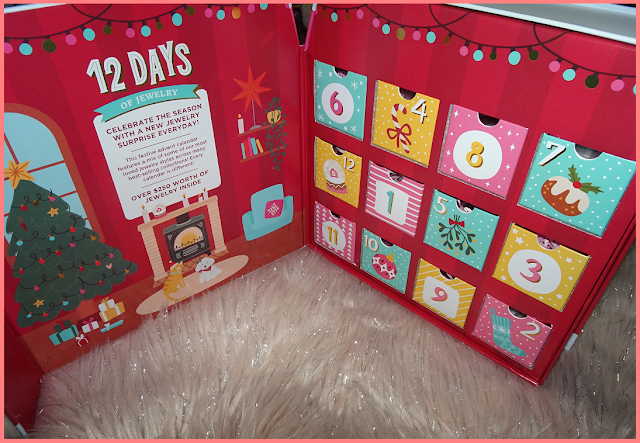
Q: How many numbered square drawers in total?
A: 12